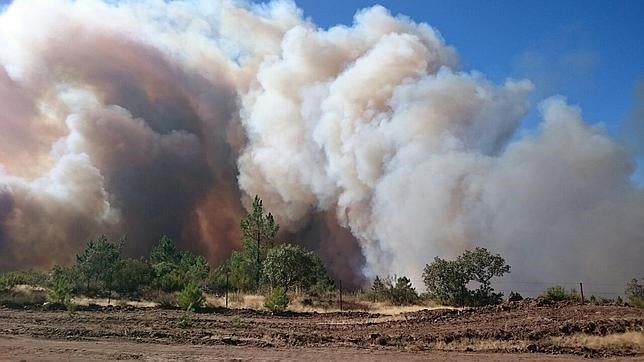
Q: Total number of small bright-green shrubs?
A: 3